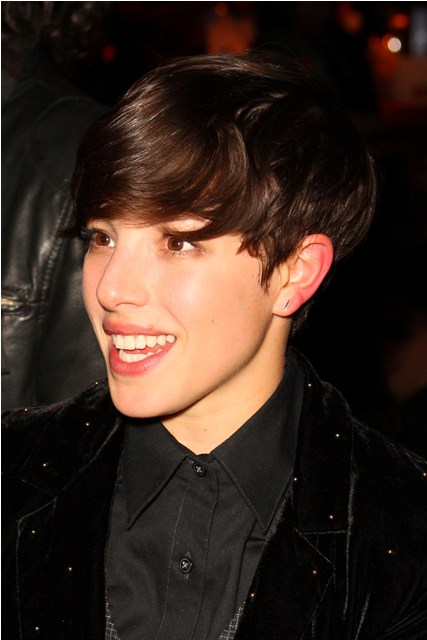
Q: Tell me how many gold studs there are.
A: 15